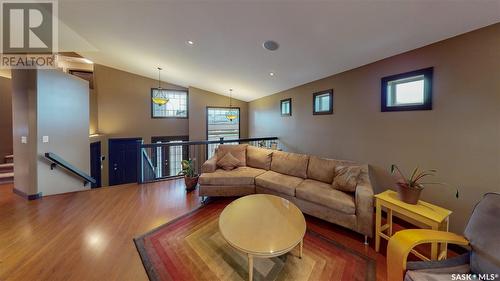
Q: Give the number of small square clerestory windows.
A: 3